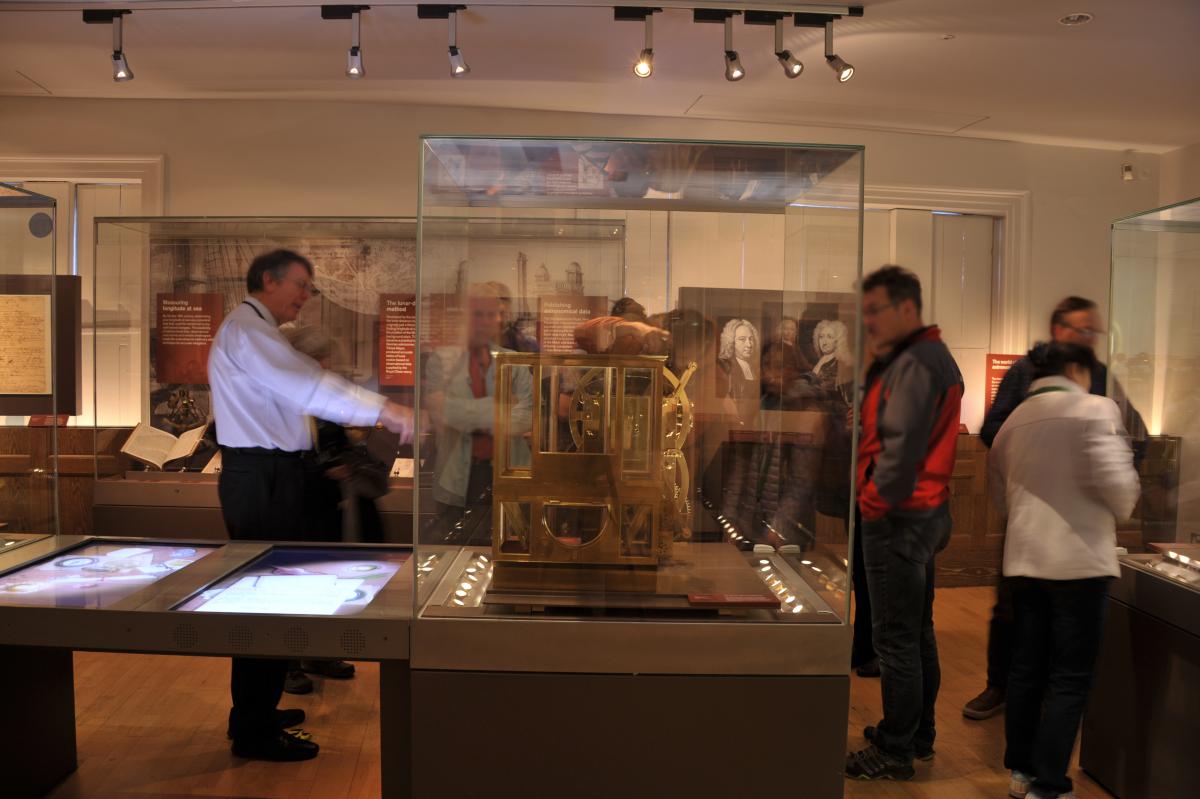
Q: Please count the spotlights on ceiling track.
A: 7